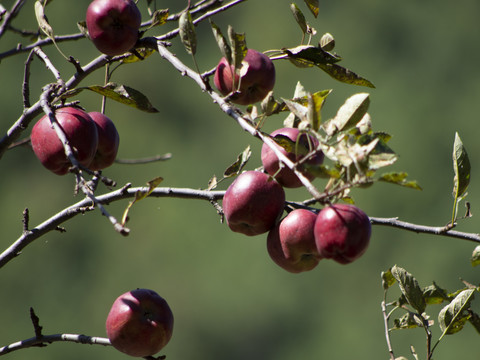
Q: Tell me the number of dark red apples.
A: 9